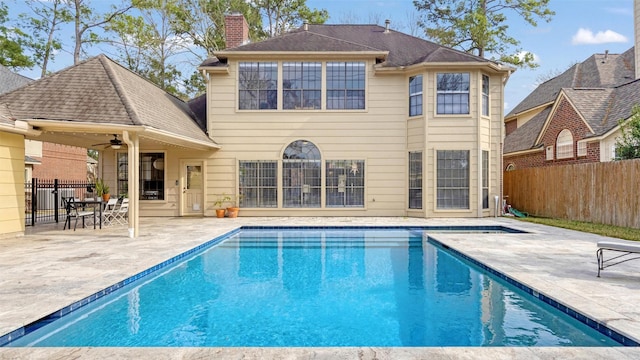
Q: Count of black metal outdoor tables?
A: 1